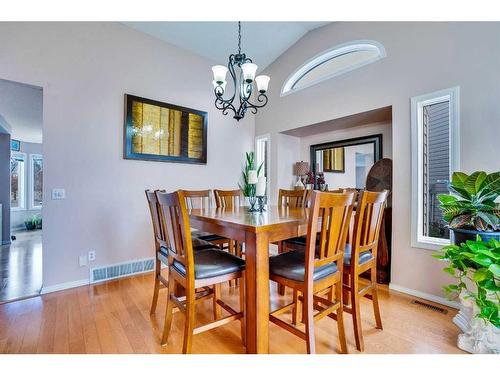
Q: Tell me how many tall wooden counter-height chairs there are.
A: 8